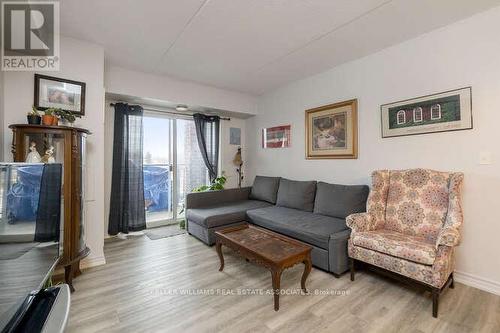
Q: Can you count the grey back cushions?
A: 3